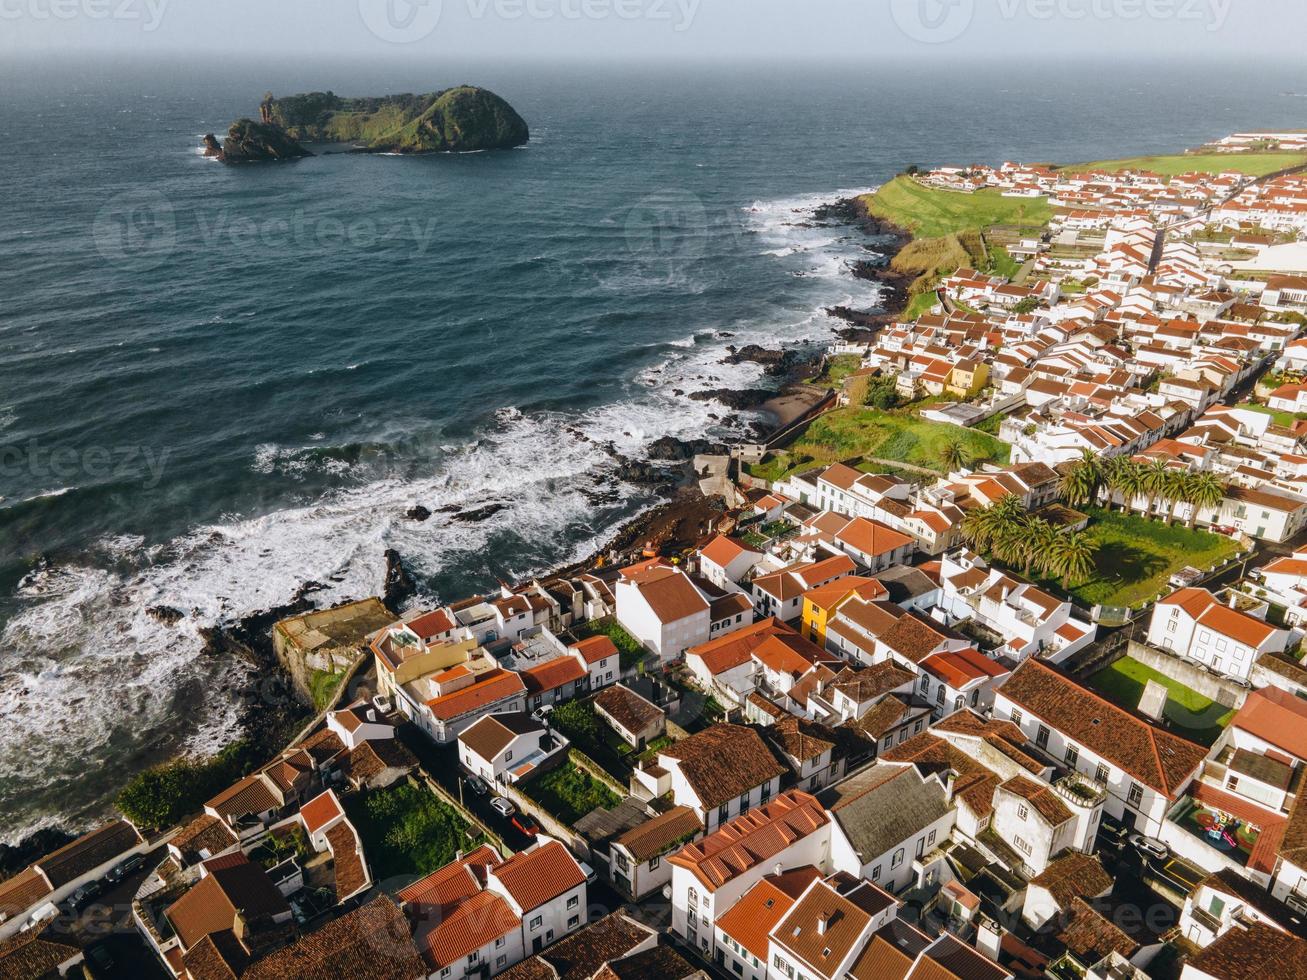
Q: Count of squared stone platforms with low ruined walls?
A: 1